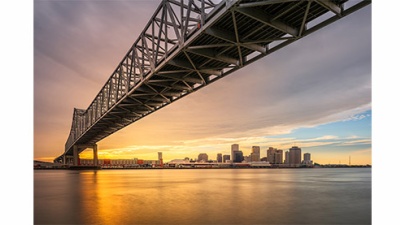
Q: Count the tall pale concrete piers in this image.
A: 2